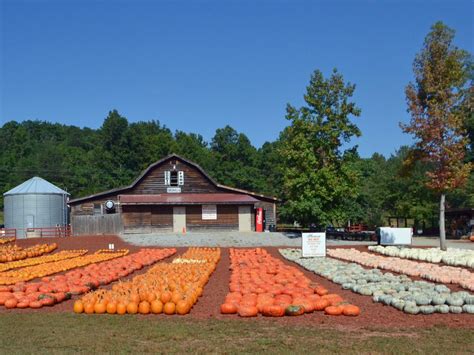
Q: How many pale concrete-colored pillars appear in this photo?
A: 2